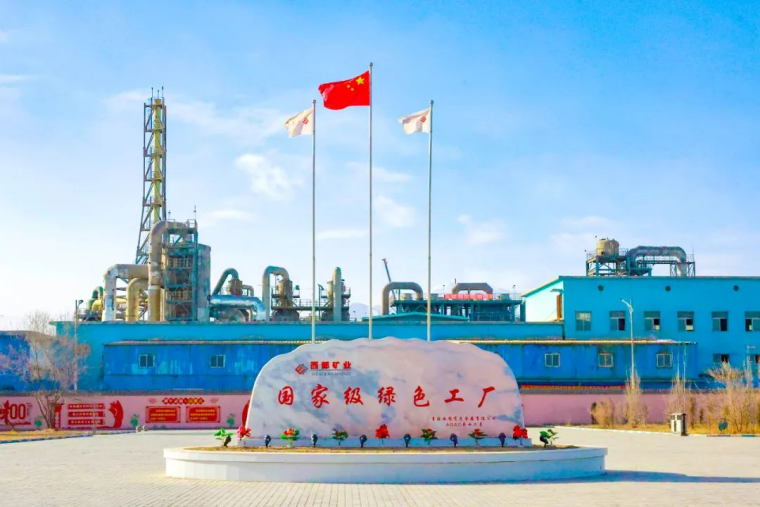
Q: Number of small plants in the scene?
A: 9